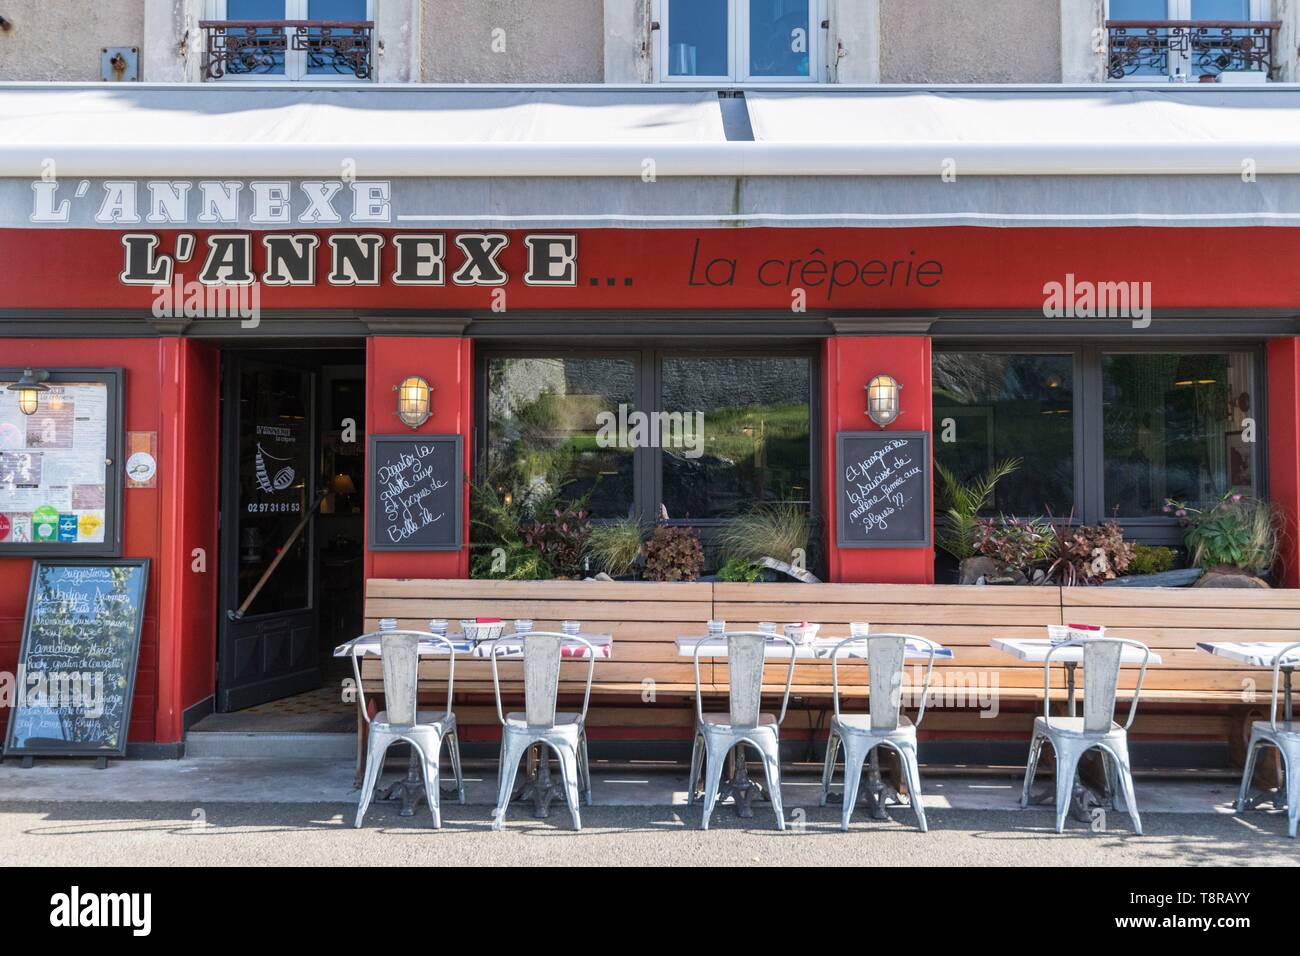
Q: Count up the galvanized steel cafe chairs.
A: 6